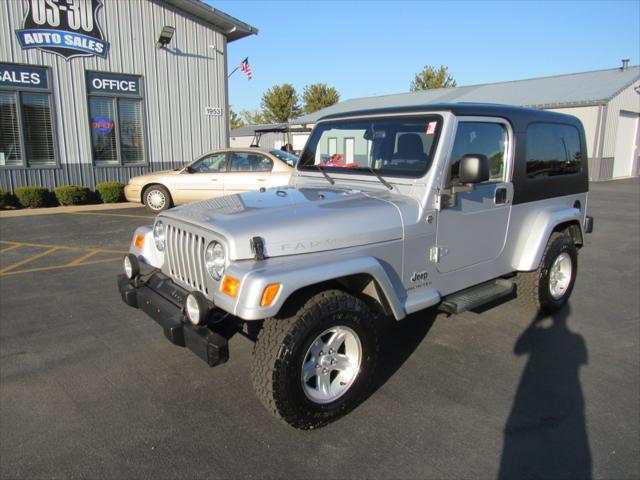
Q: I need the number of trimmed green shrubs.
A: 4